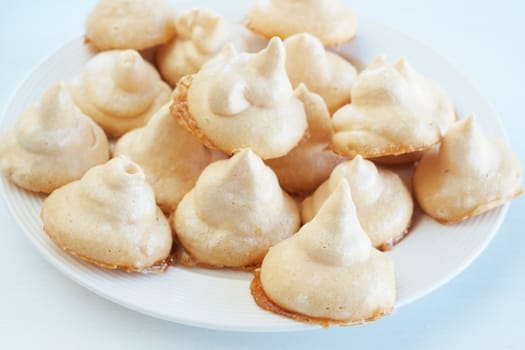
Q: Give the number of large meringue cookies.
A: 15